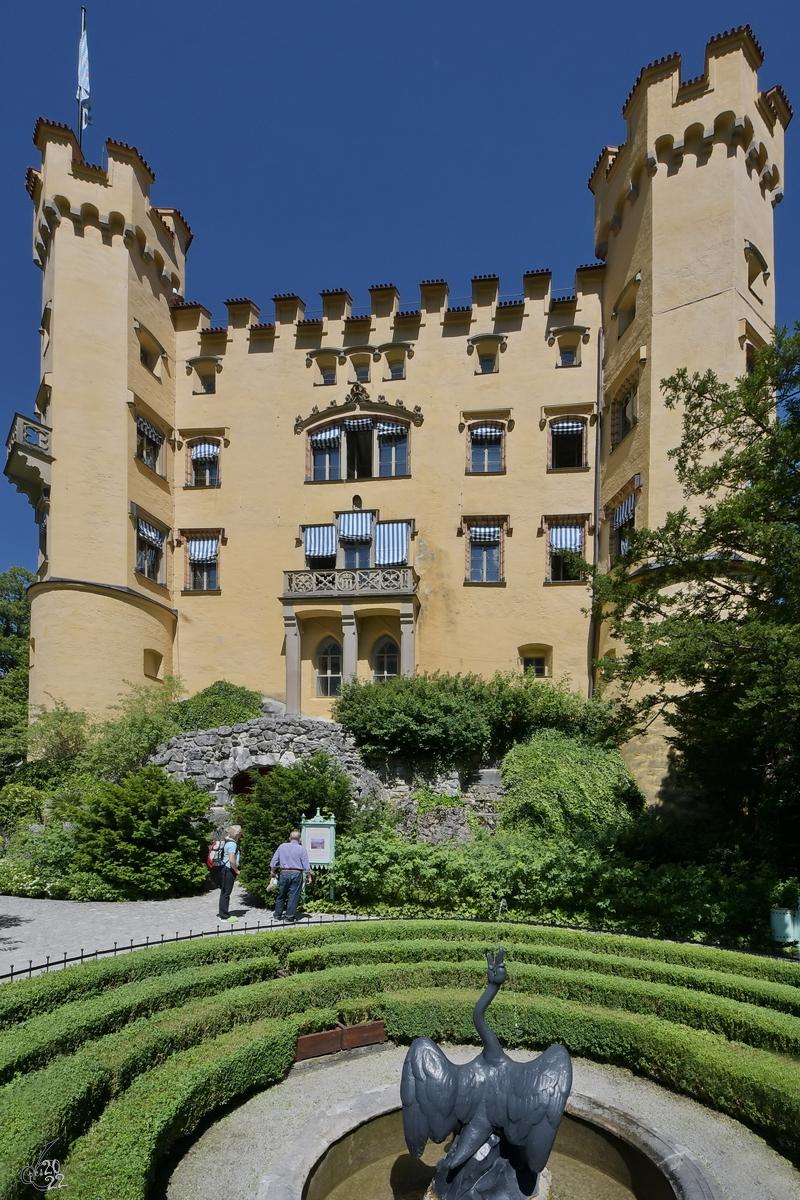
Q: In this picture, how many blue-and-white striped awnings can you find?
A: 15